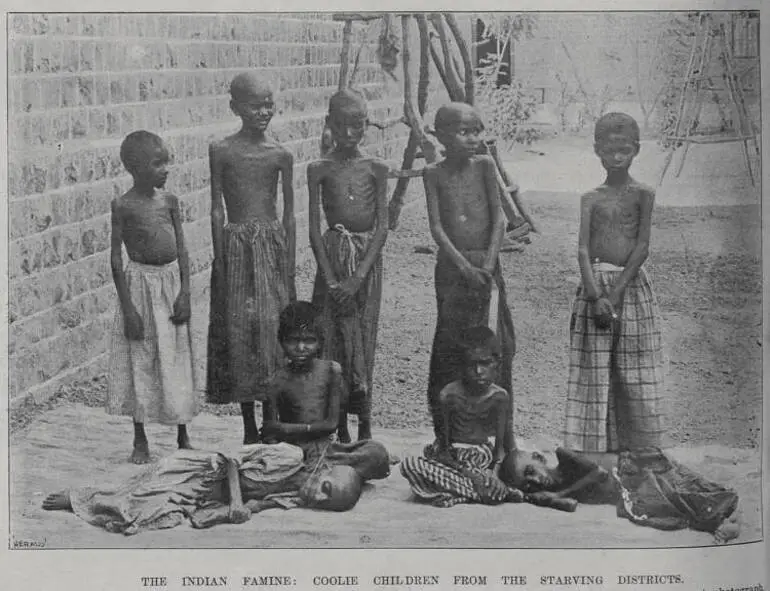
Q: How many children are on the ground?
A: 4